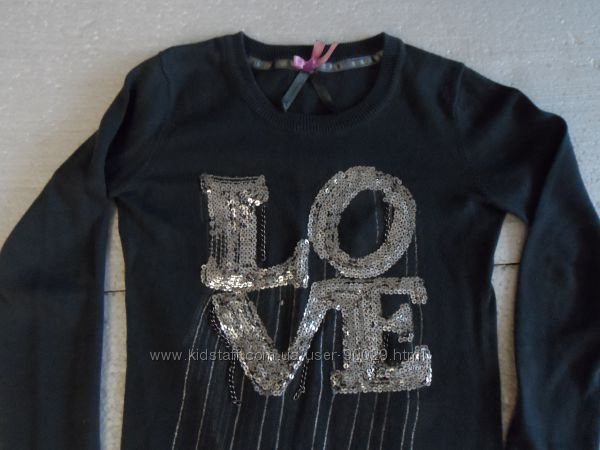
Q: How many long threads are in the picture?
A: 12